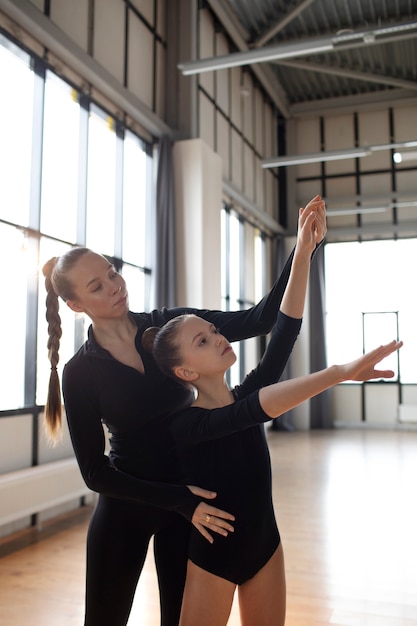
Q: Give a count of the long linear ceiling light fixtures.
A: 3